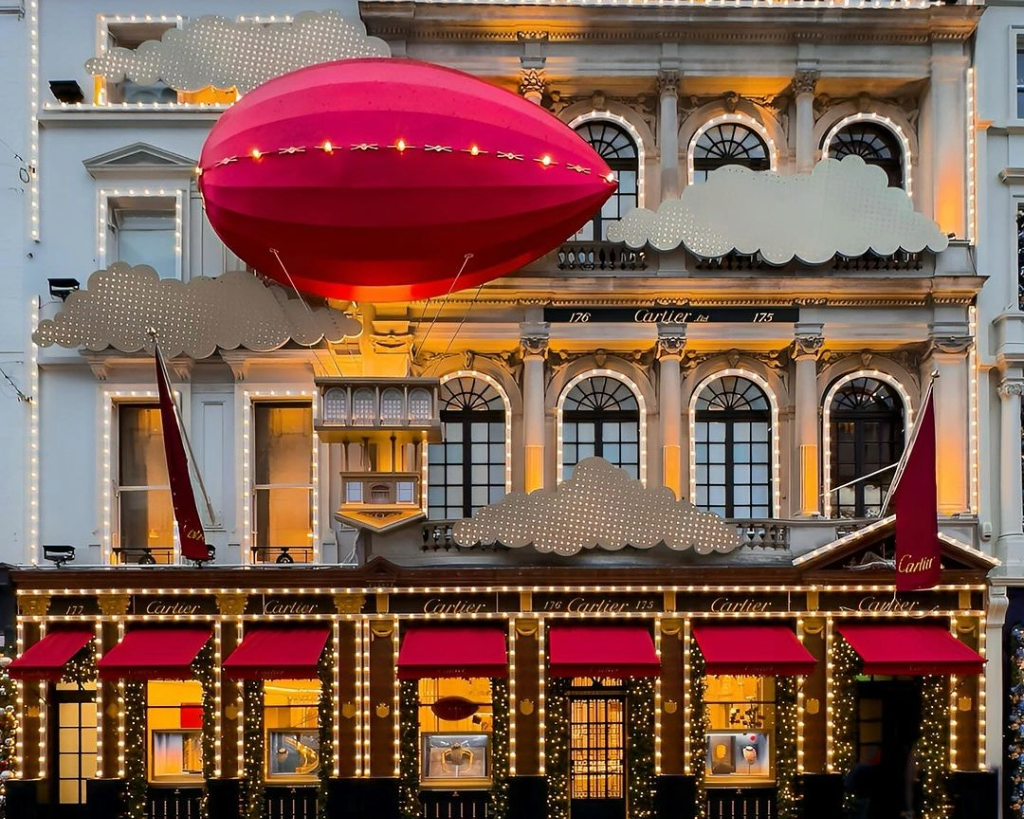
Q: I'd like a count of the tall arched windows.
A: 7